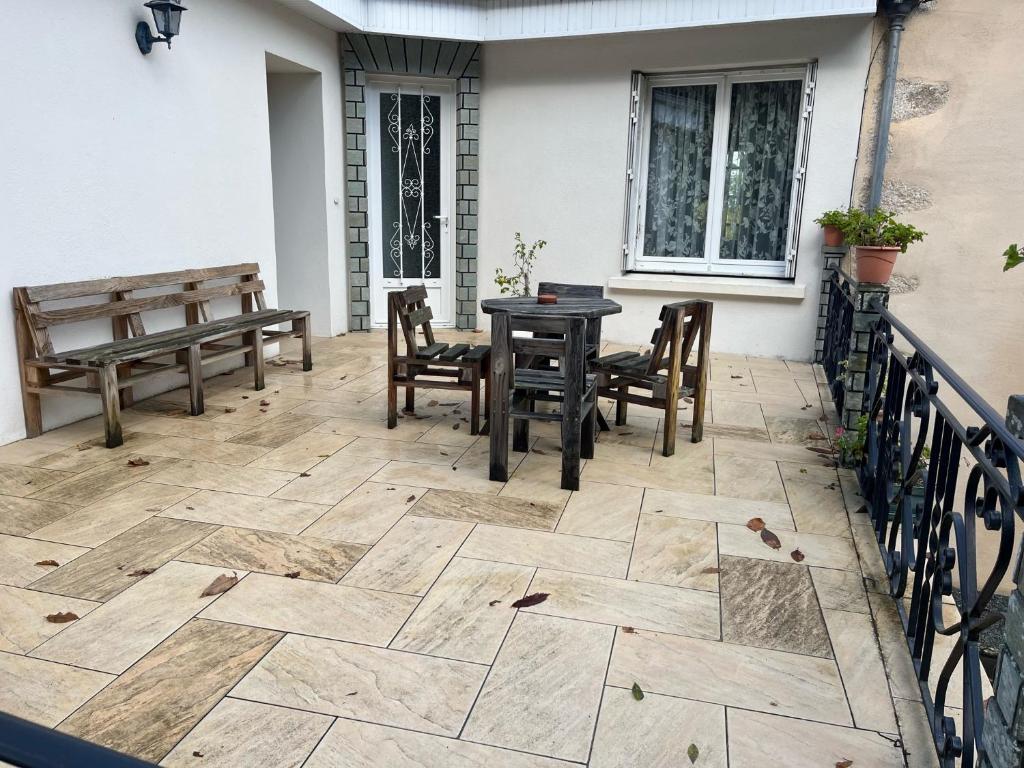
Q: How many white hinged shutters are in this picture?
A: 2